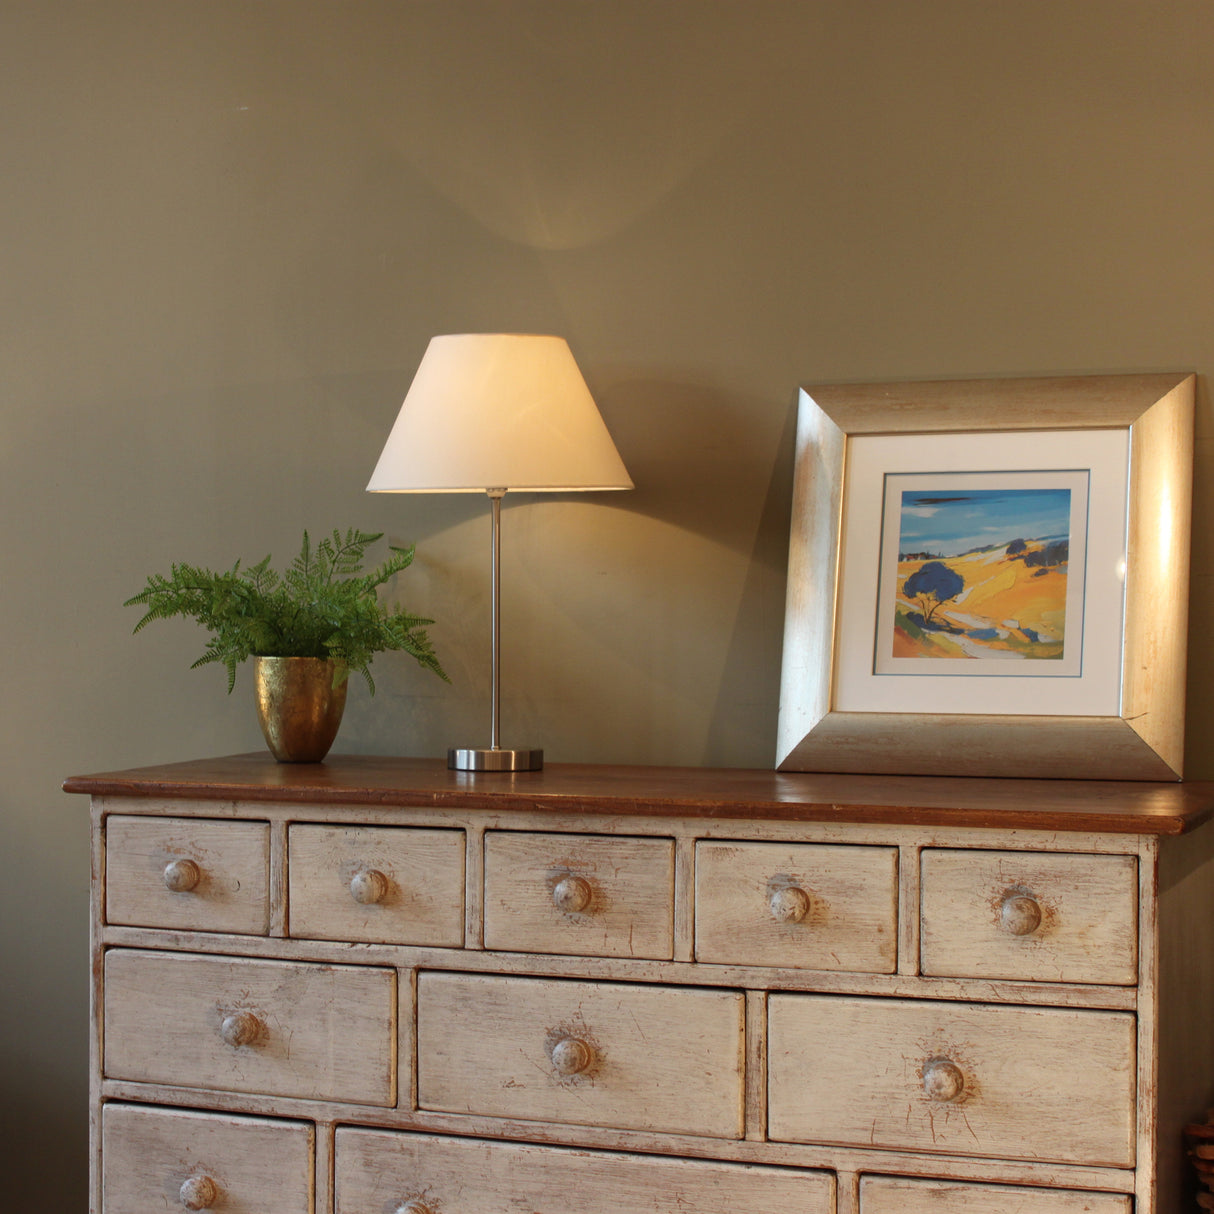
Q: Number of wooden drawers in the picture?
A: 11